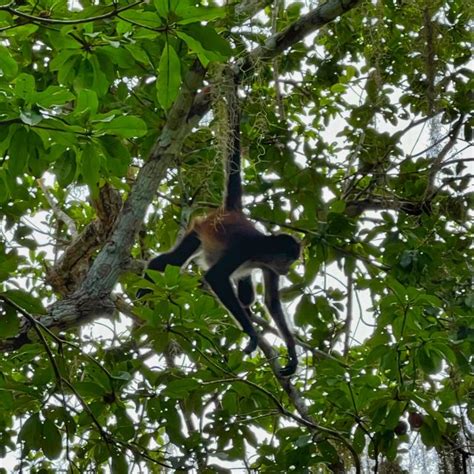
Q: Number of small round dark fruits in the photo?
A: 2